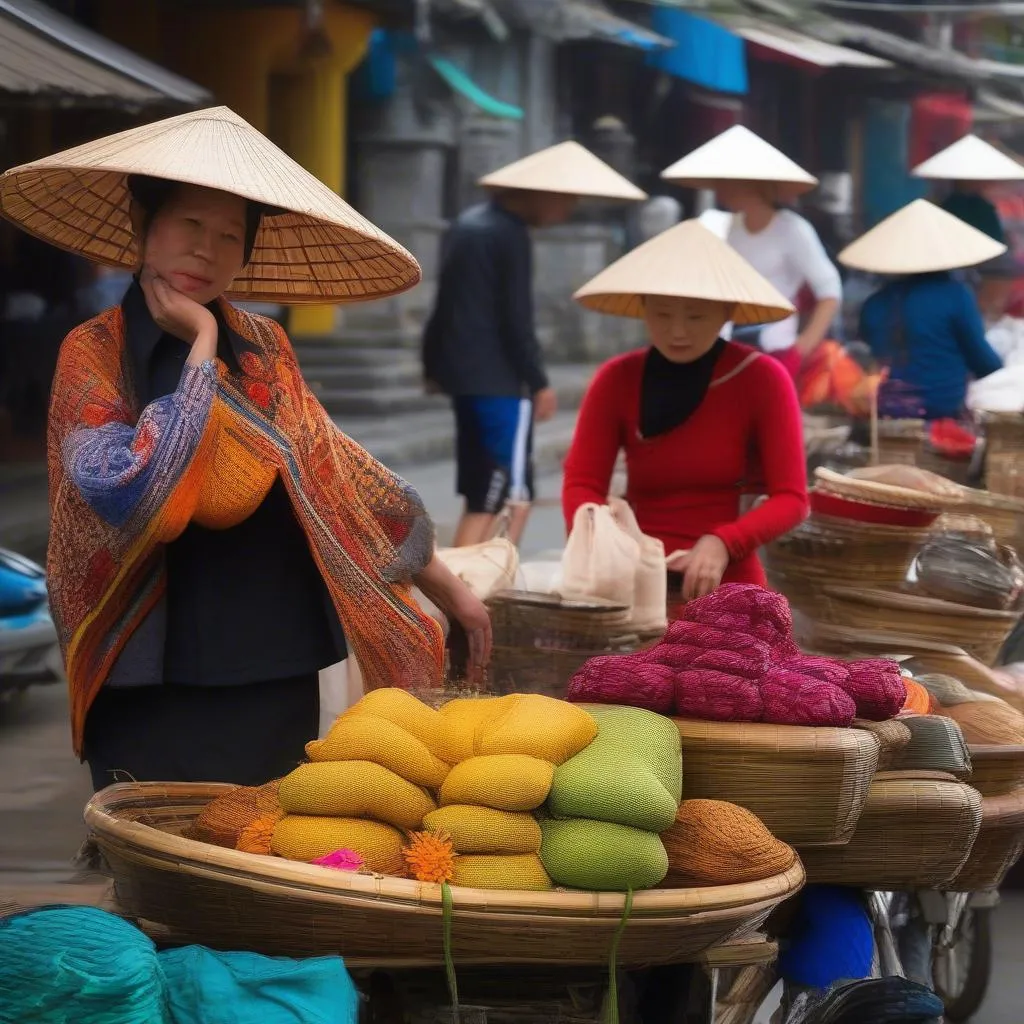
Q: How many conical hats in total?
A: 6